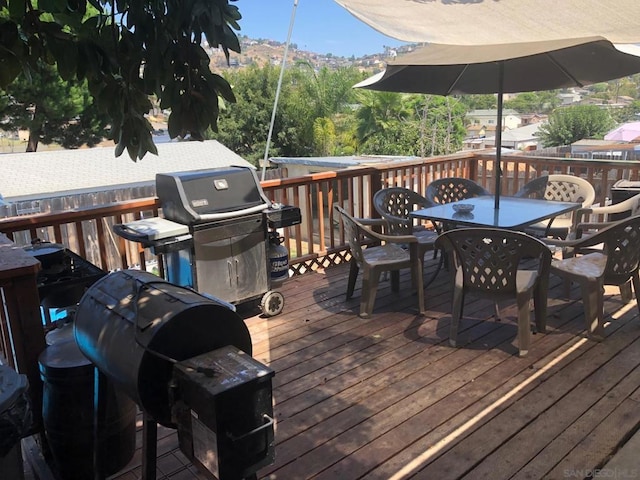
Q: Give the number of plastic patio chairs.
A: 7